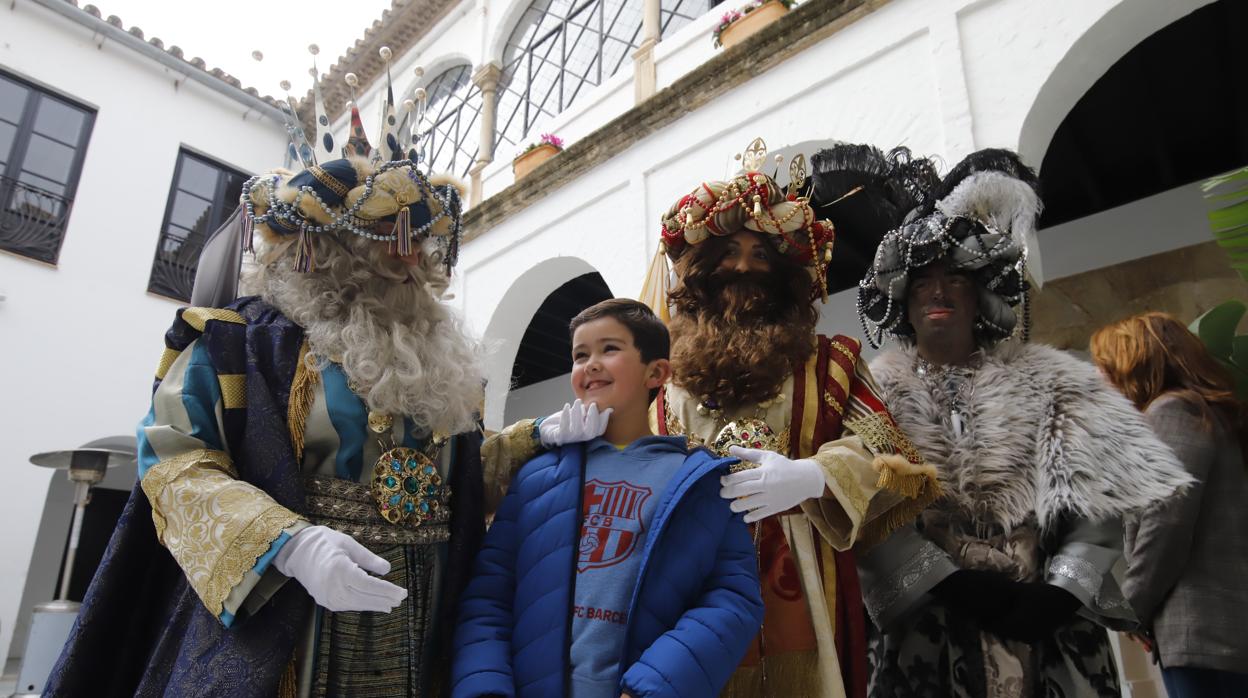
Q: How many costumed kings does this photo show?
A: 3